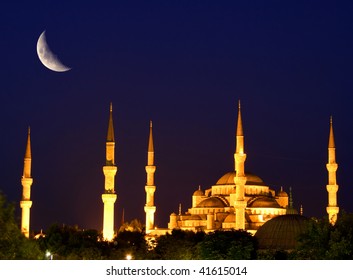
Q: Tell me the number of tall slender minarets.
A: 5